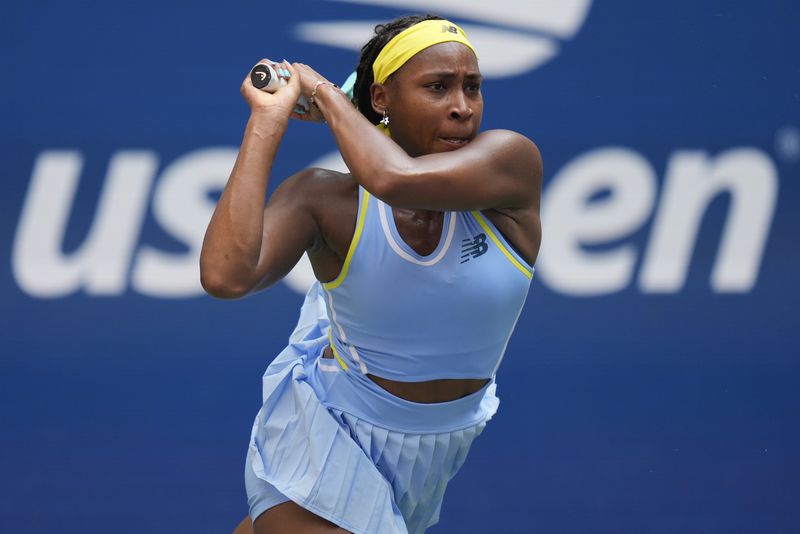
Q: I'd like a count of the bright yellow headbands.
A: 1